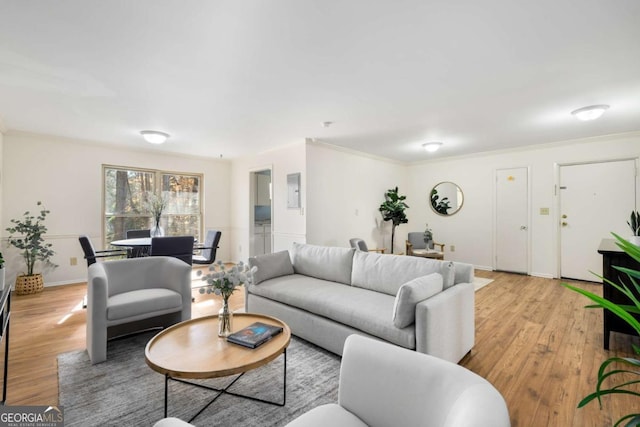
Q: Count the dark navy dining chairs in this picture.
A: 4